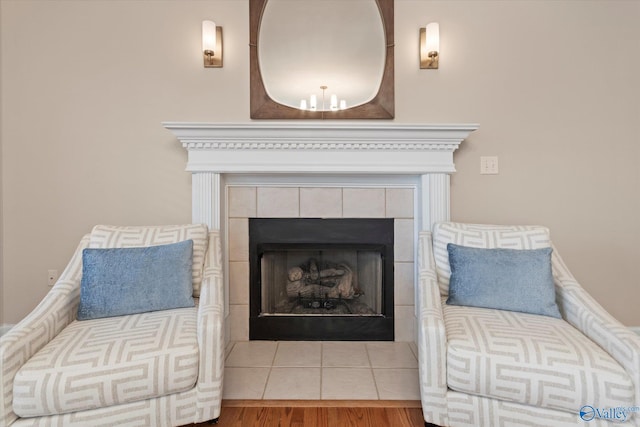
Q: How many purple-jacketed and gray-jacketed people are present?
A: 0